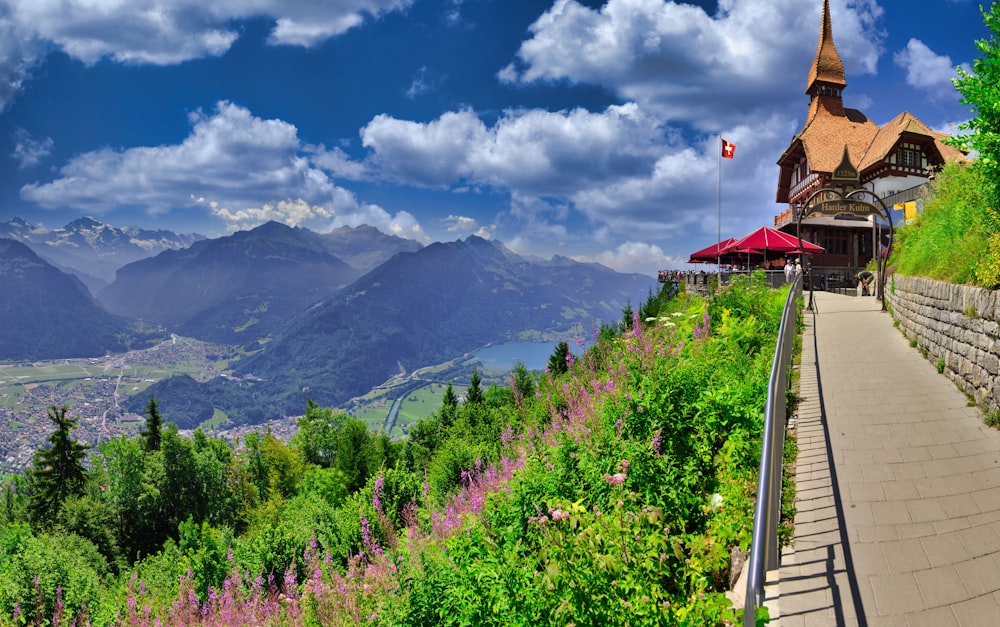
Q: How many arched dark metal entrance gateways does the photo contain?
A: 1